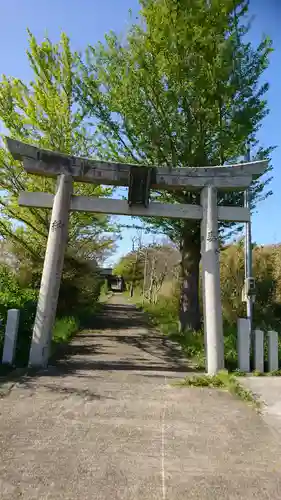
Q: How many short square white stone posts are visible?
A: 4